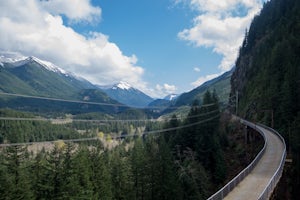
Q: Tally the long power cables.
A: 3